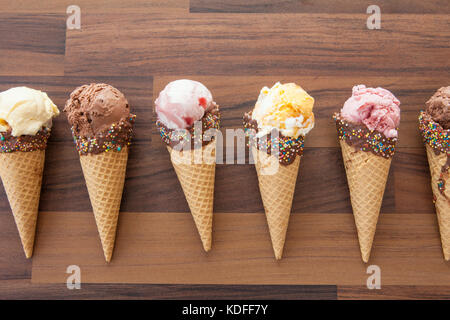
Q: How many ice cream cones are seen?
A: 6